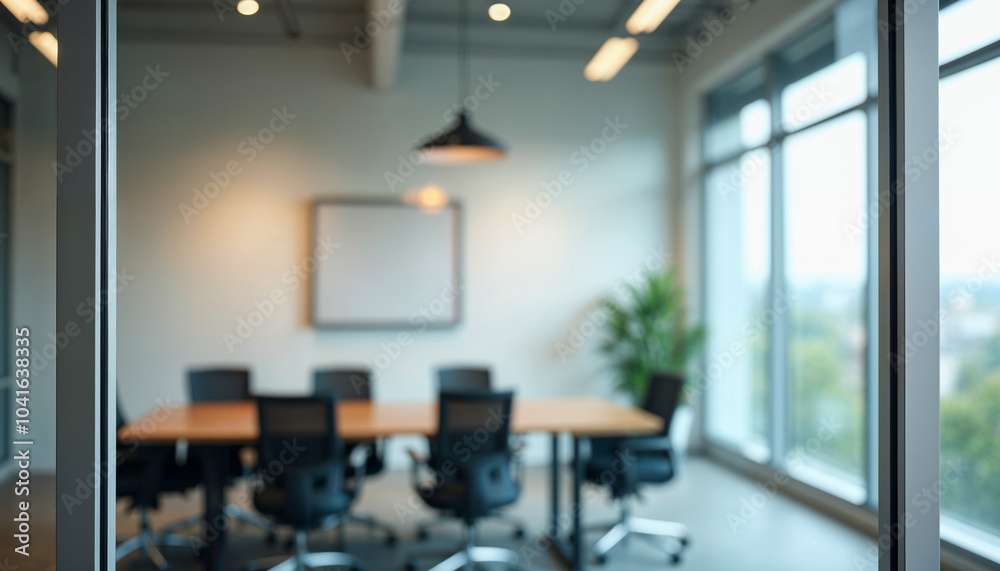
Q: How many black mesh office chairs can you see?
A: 7